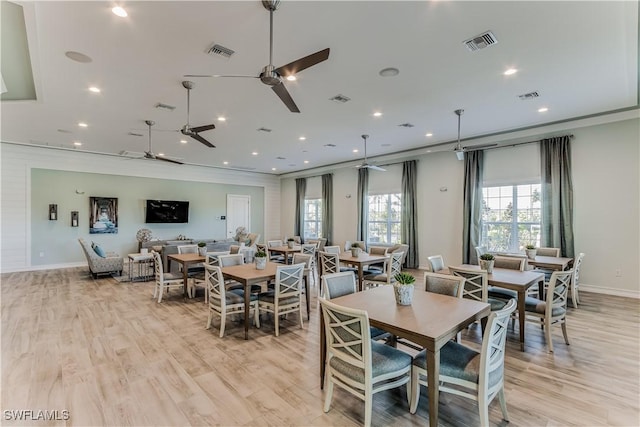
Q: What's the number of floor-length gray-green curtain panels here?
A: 6